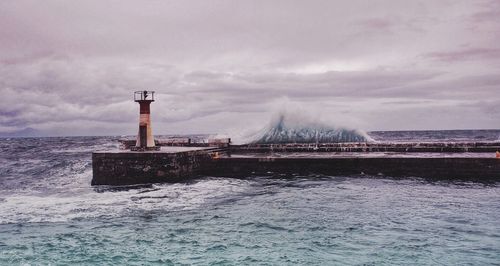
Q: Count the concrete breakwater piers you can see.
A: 1